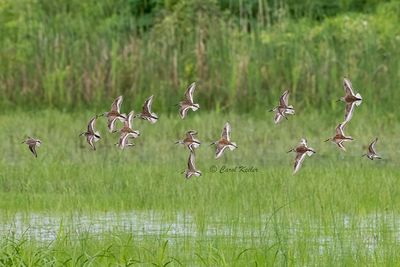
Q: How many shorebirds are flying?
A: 15